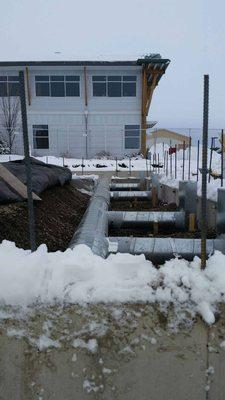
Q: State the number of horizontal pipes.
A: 4